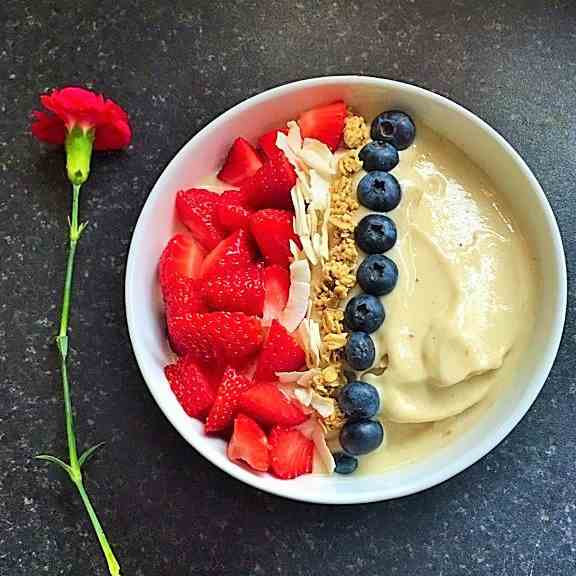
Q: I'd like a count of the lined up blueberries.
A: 10